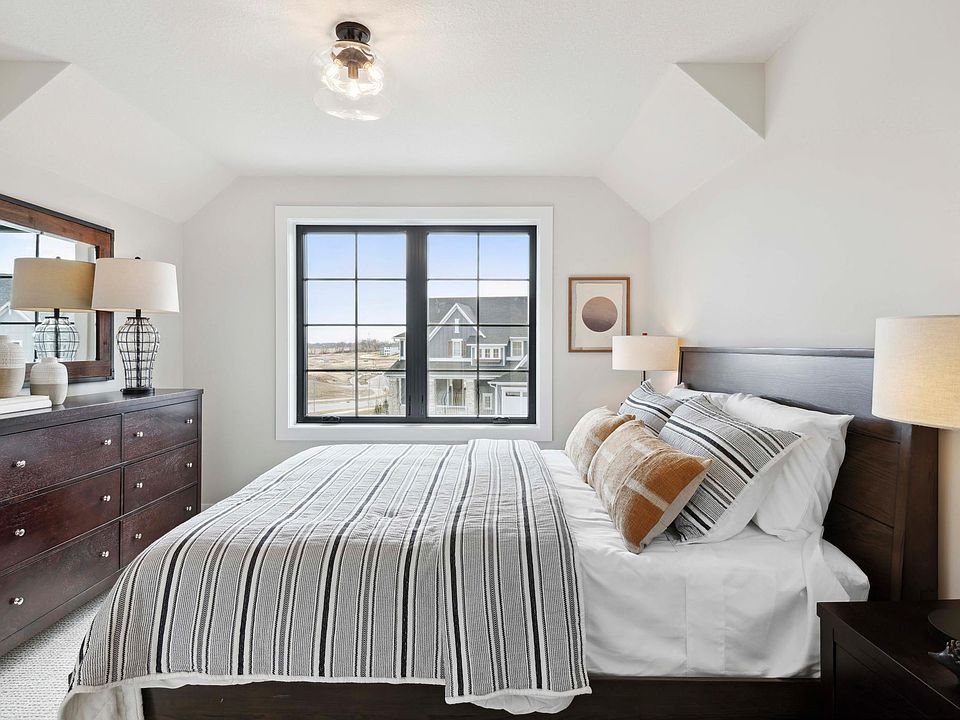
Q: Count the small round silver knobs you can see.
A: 12